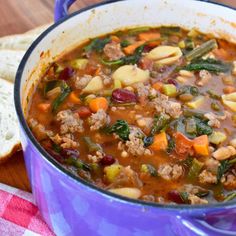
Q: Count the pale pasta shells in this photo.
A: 5